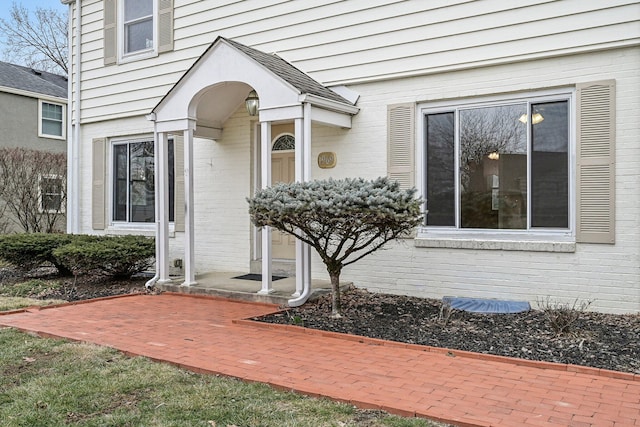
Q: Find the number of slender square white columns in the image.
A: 4